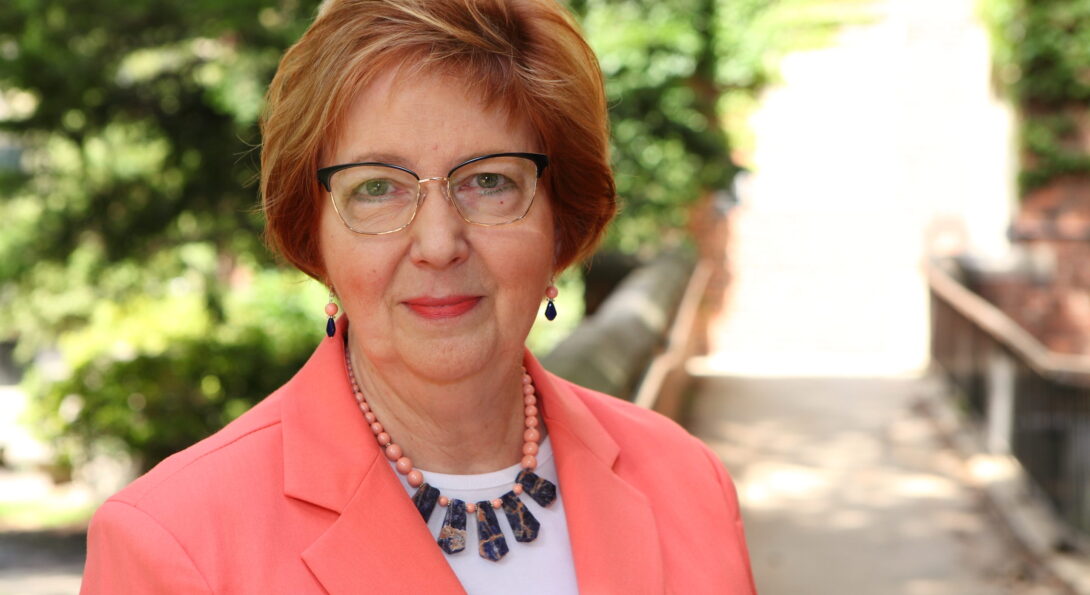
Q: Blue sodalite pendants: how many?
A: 5